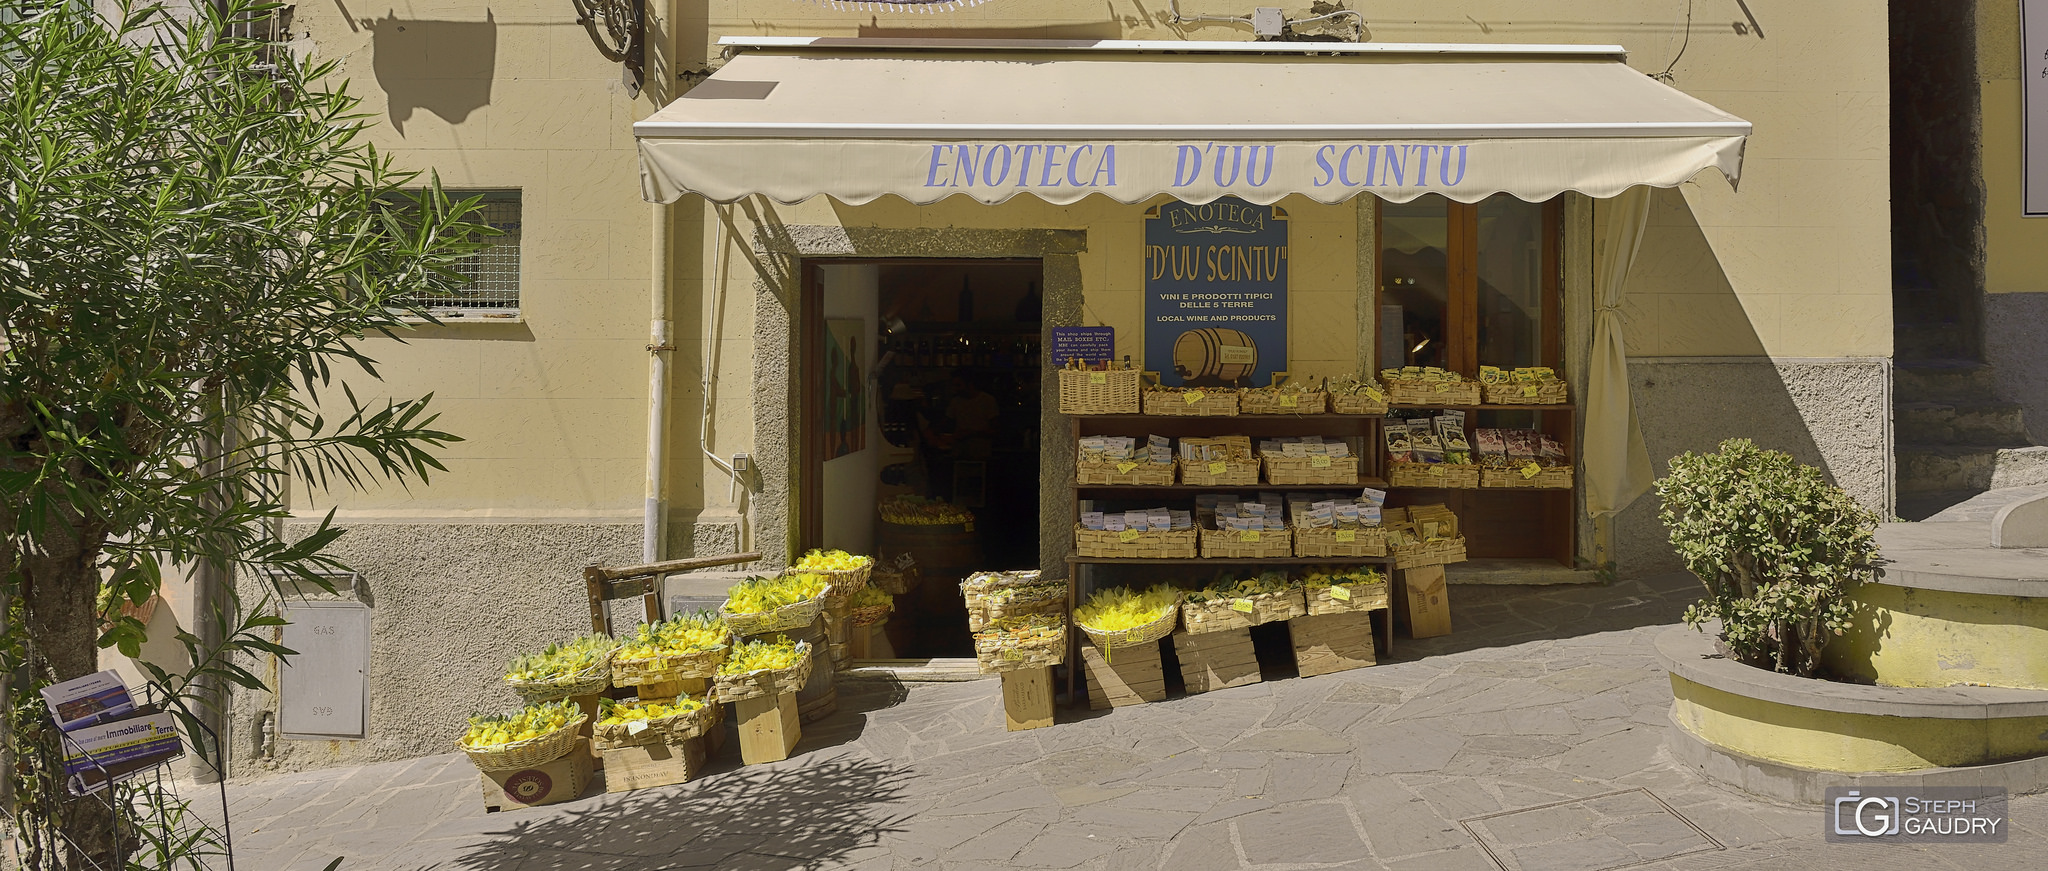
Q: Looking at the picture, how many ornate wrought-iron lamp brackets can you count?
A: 1